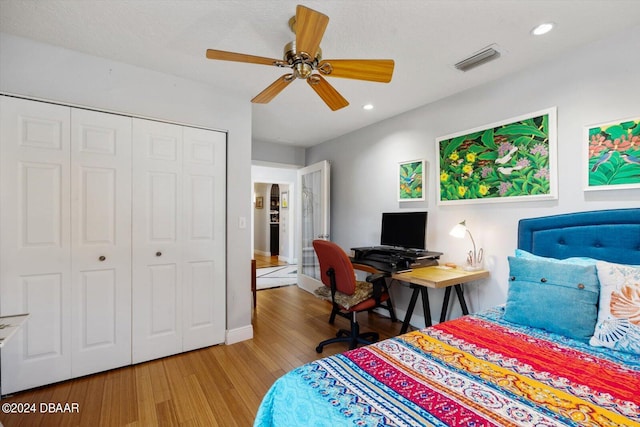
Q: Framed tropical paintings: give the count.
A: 3